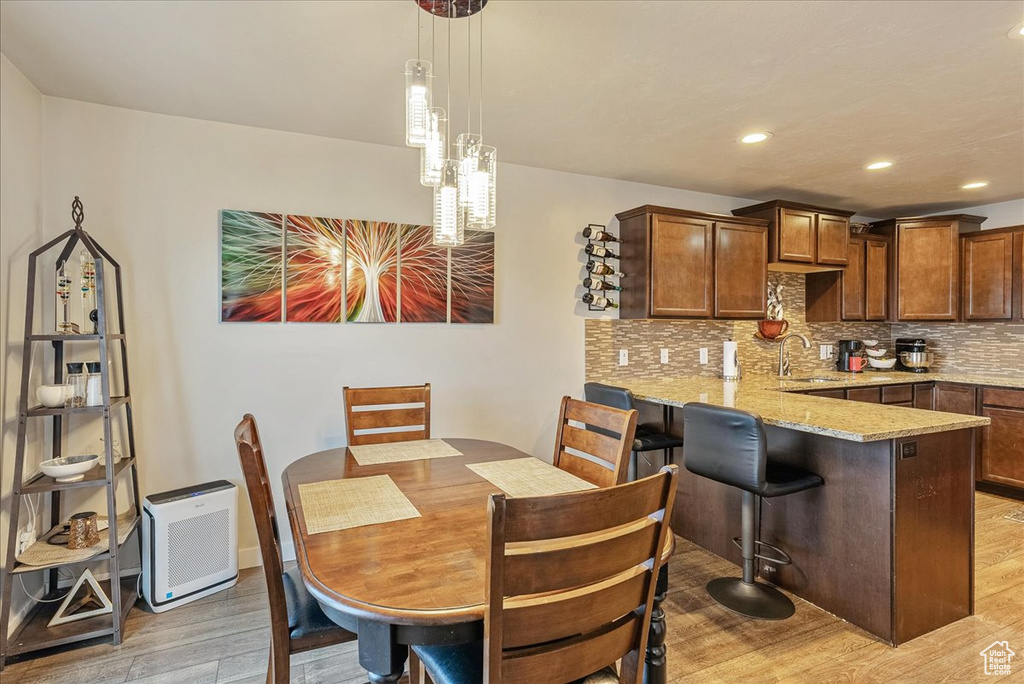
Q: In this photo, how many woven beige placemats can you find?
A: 3